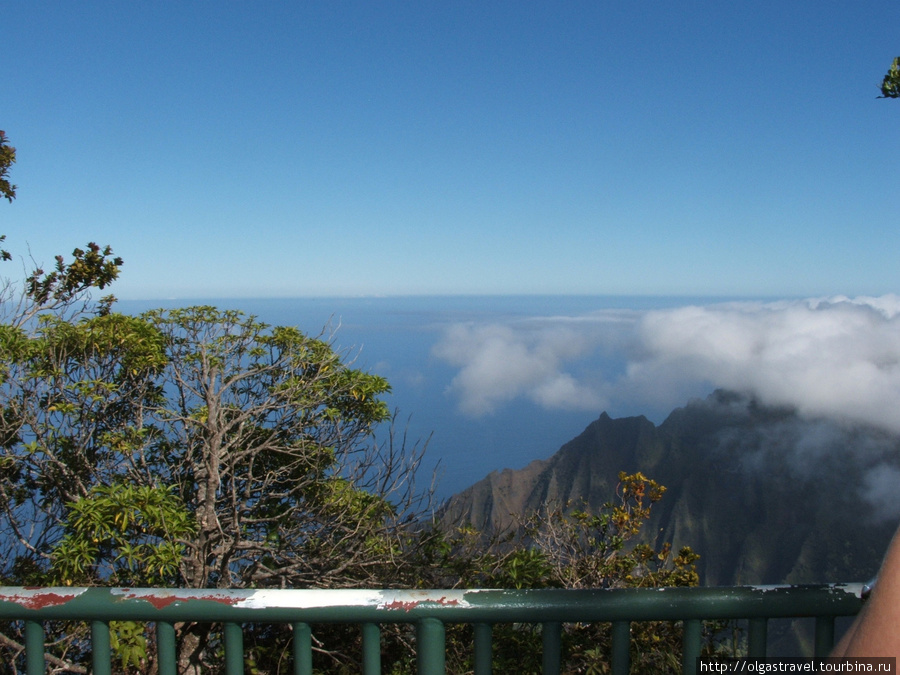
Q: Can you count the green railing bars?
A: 13